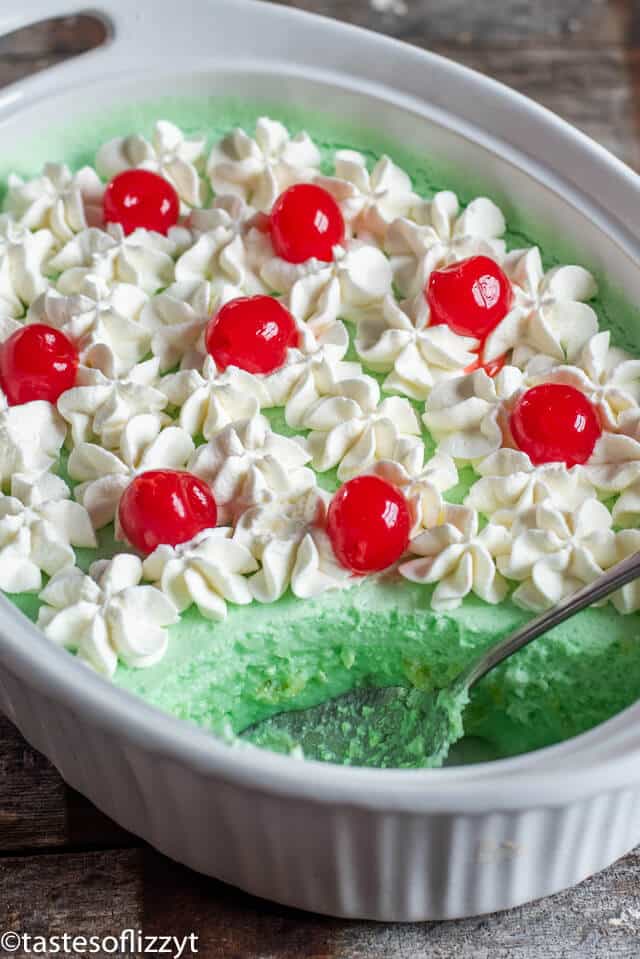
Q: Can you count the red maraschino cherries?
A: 8